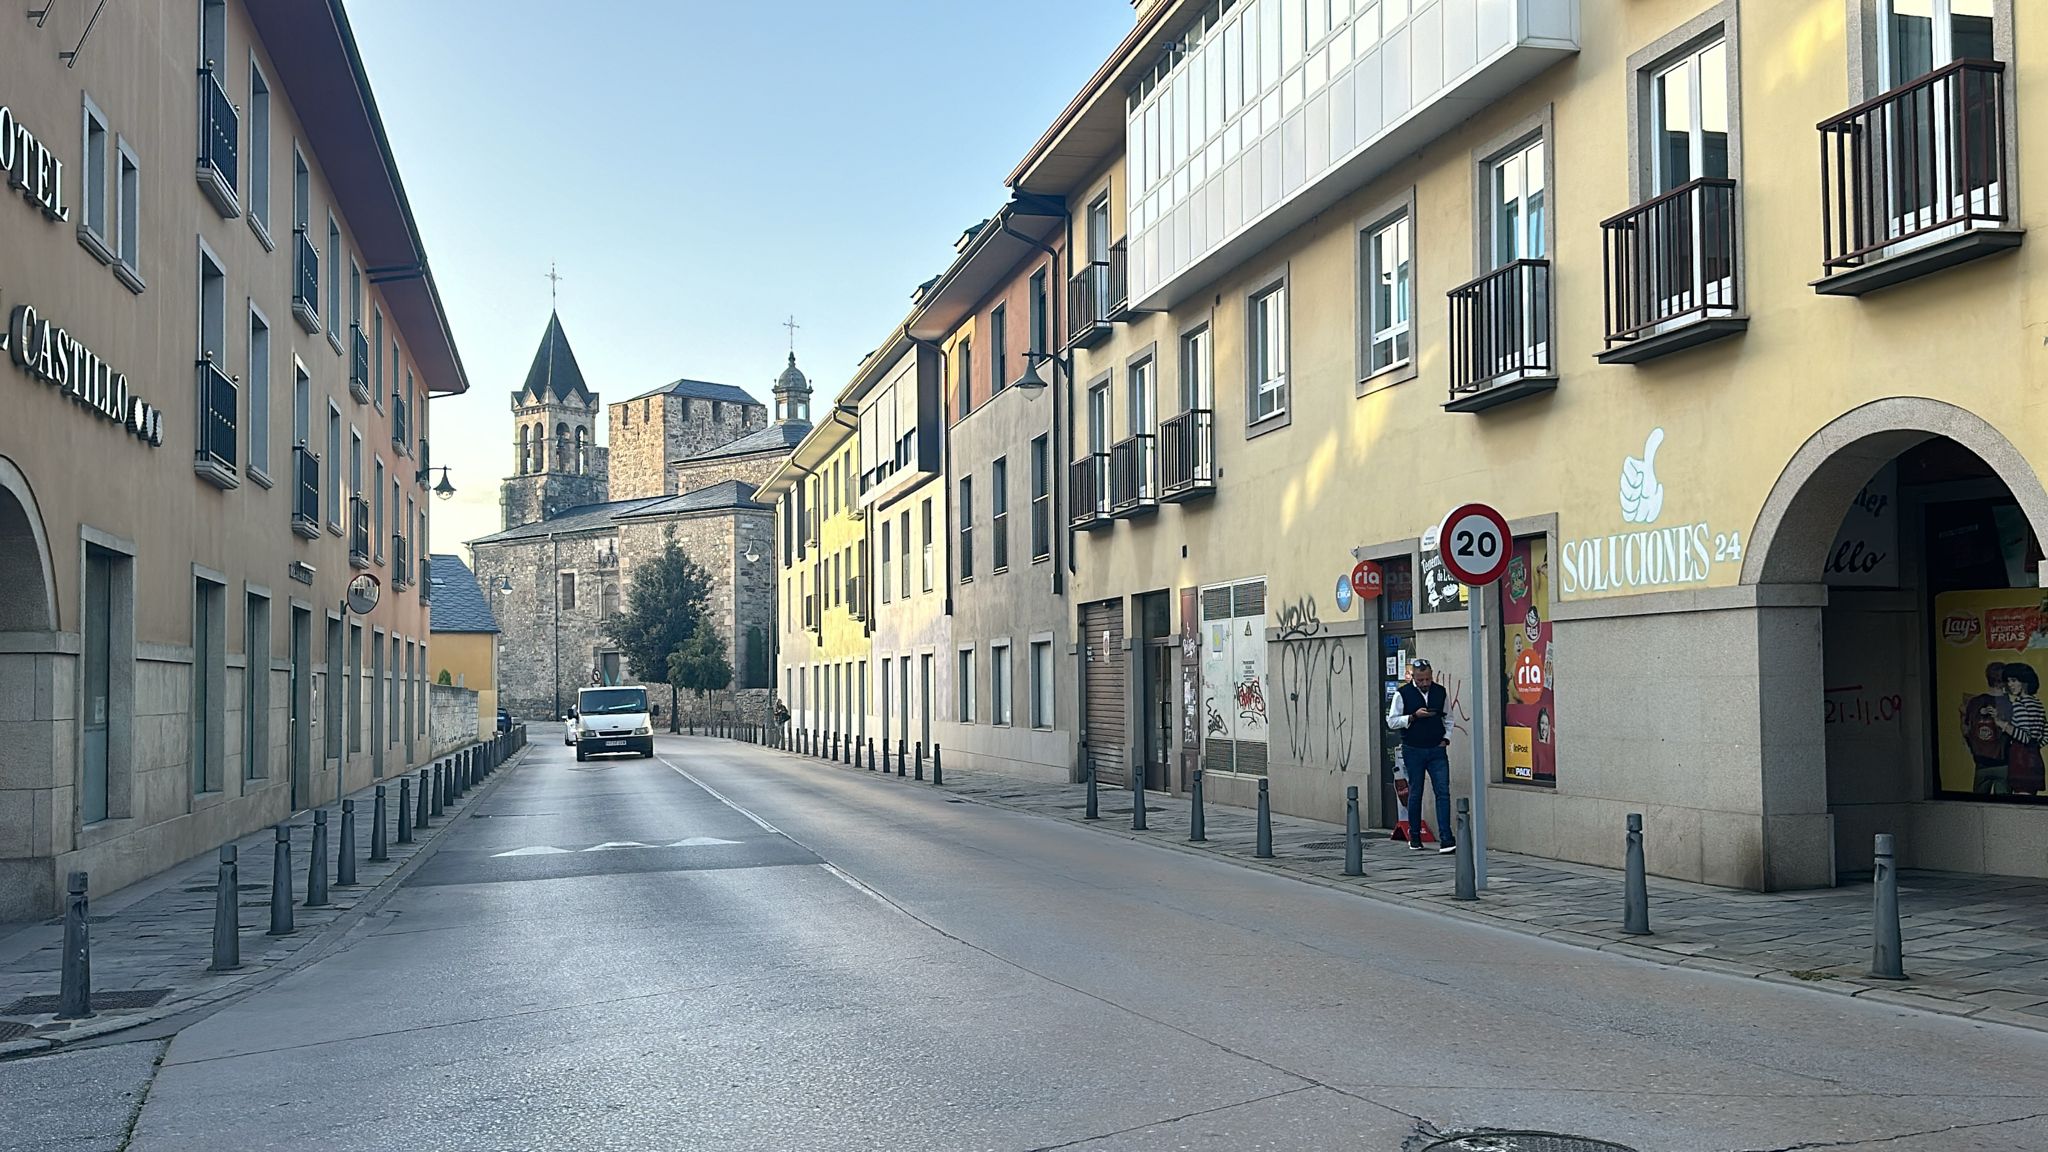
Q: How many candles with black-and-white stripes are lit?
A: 0